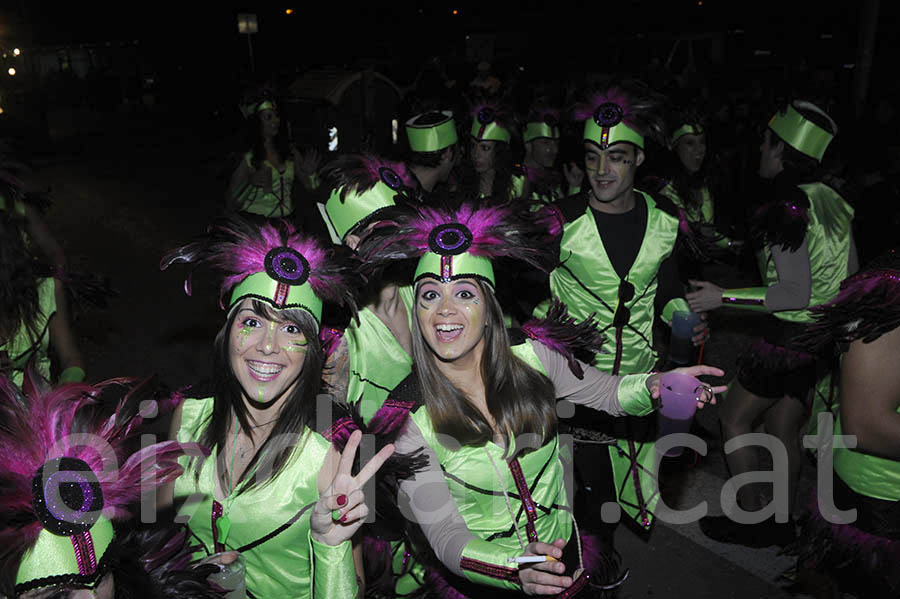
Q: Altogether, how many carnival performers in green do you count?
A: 13